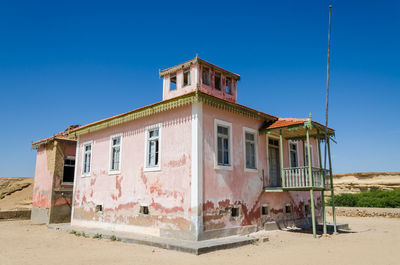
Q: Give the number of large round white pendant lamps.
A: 0